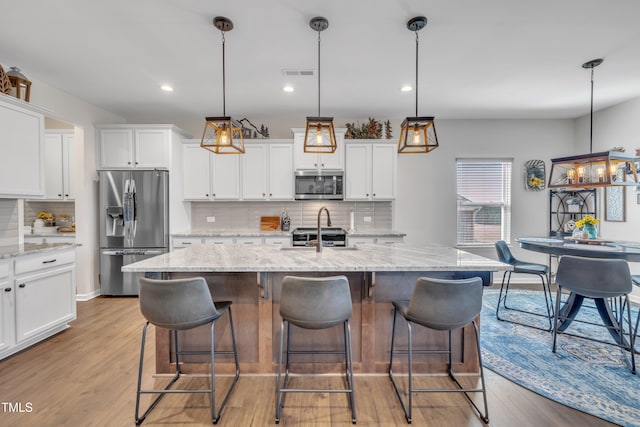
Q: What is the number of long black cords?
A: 4